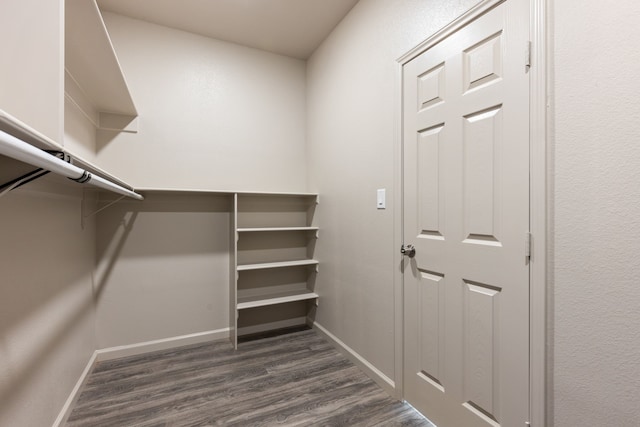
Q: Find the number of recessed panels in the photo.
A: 6